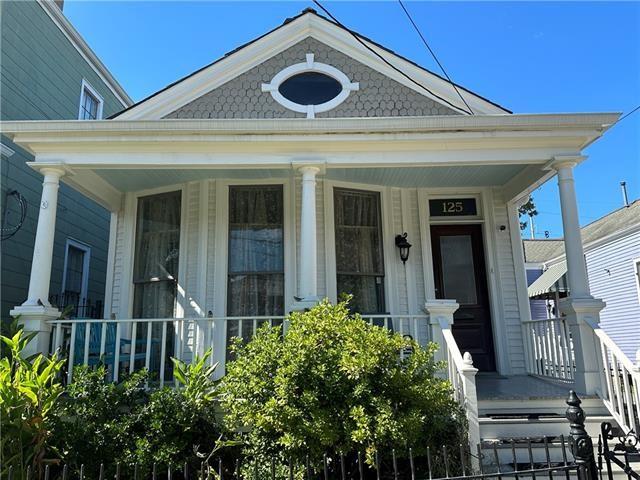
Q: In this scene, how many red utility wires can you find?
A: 0